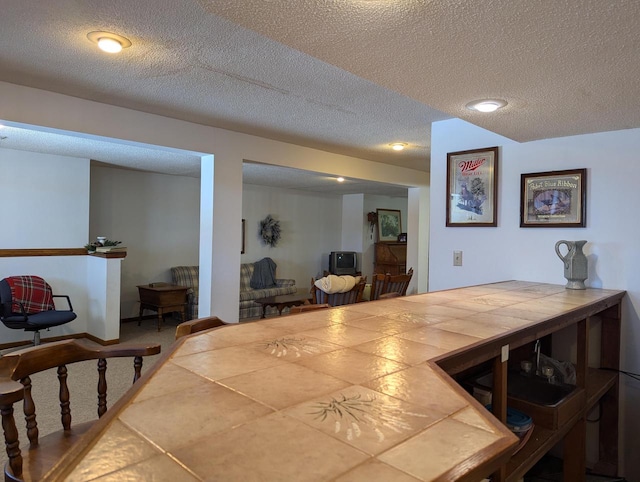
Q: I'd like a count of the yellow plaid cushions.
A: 0